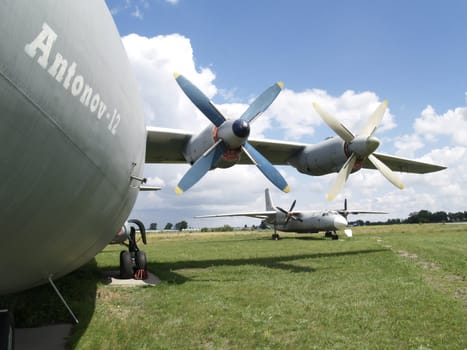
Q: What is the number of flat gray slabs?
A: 2